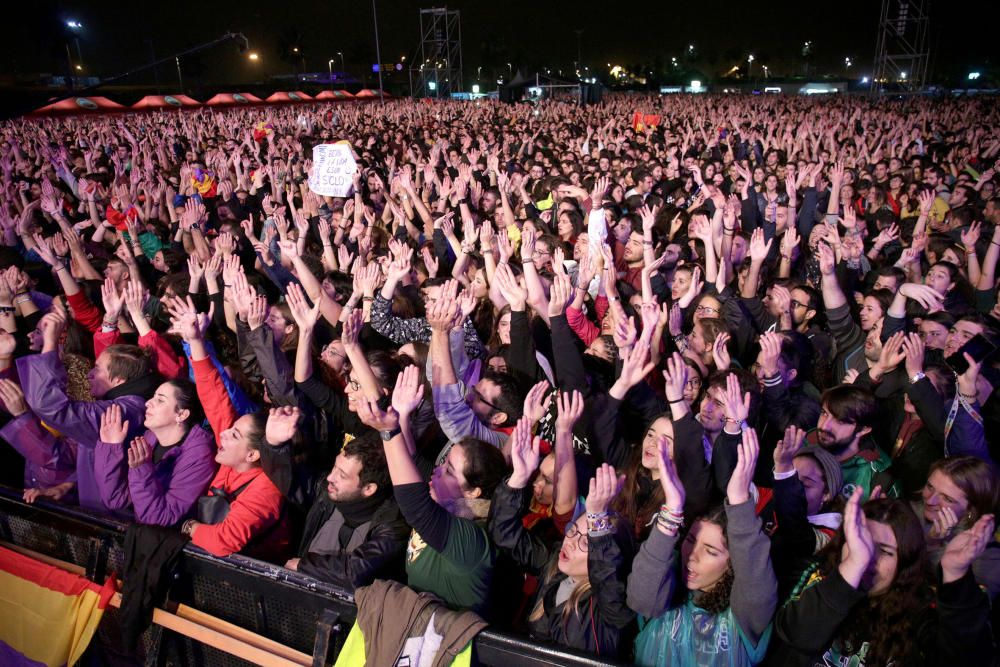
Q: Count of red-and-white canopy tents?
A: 6